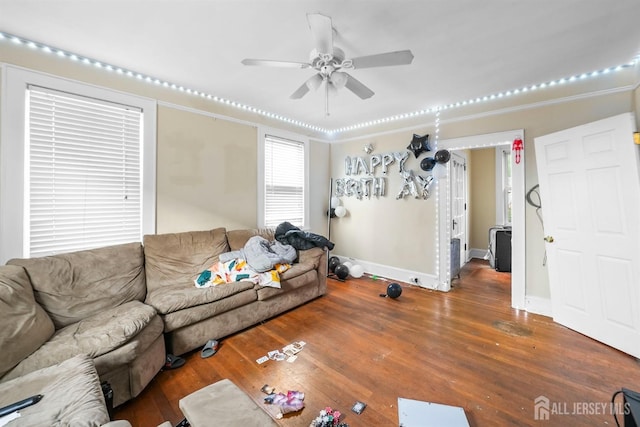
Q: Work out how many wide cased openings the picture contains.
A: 1